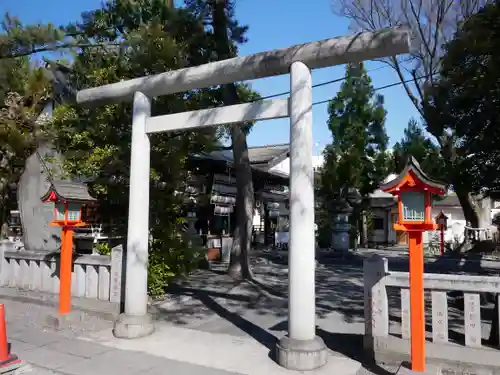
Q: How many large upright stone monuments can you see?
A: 1